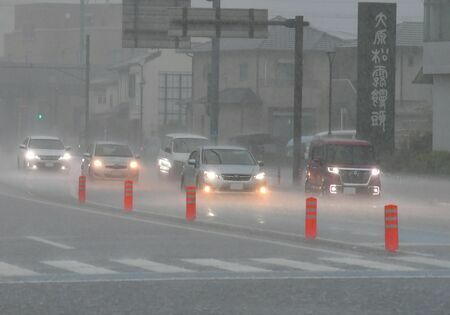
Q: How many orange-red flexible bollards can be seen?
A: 5